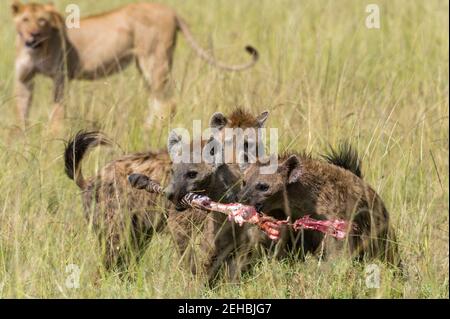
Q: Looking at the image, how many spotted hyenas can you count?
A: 3